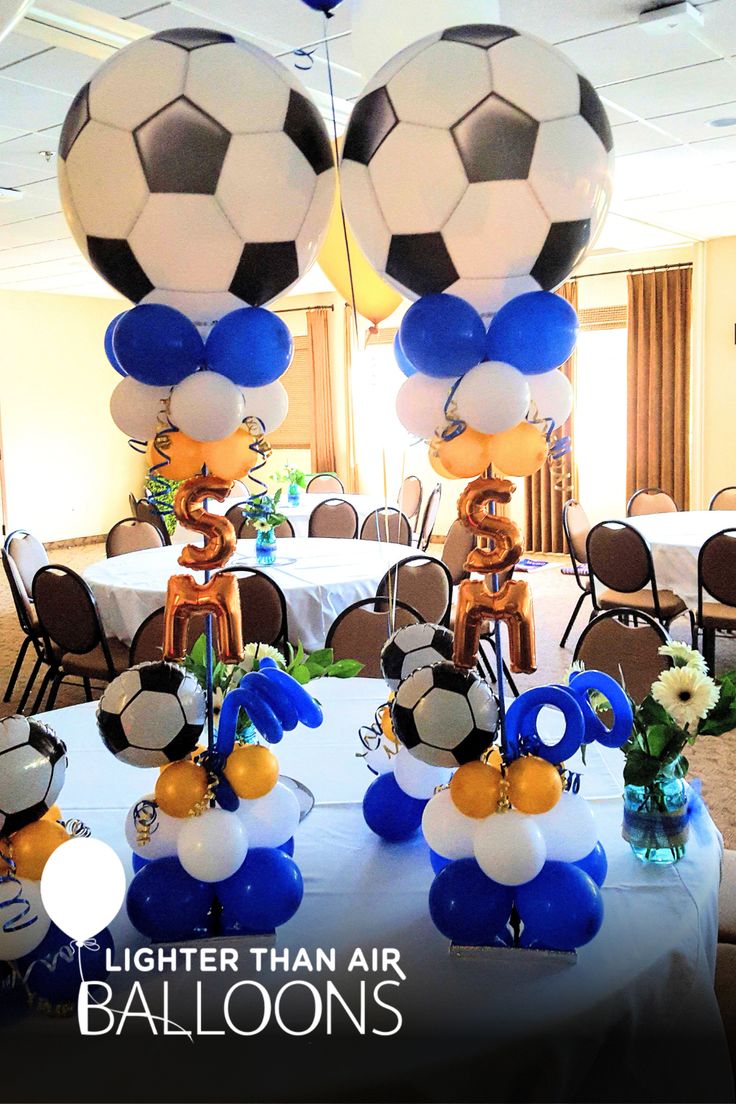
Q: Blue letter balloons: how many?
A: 0